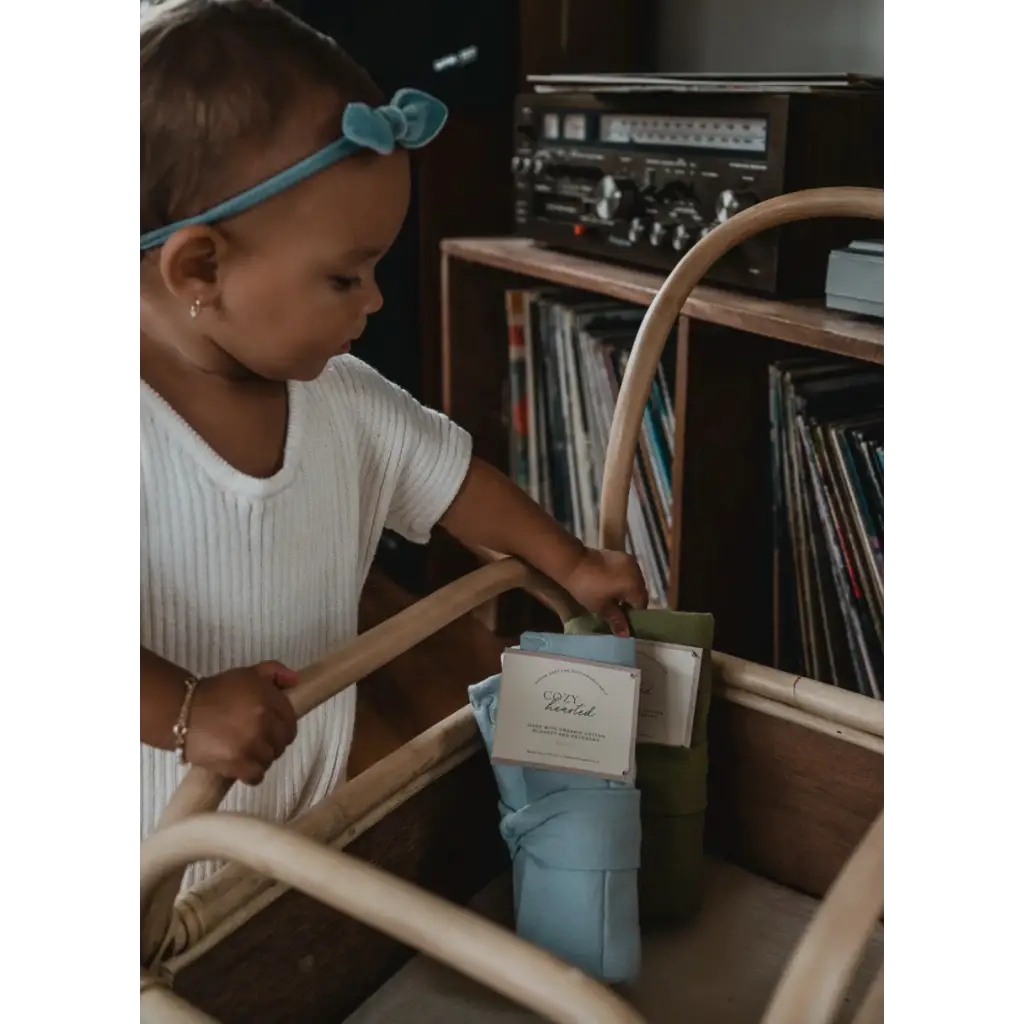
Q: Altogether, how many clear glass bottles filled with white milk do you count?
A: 0